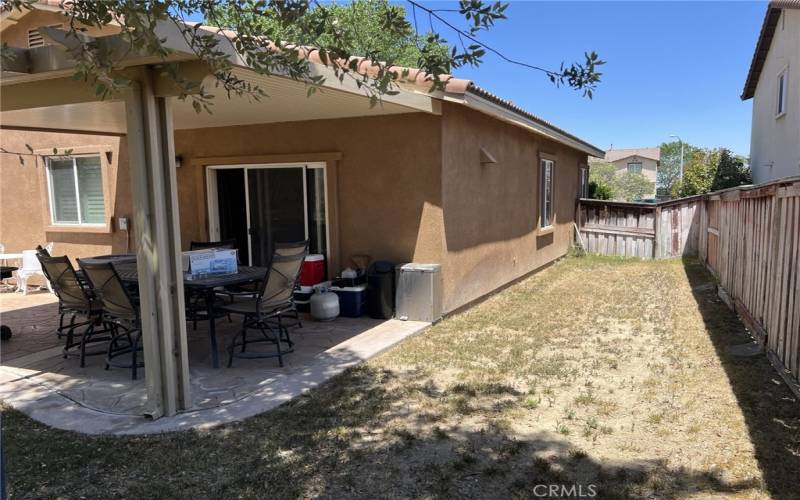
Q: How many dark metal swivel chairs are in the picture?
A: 6